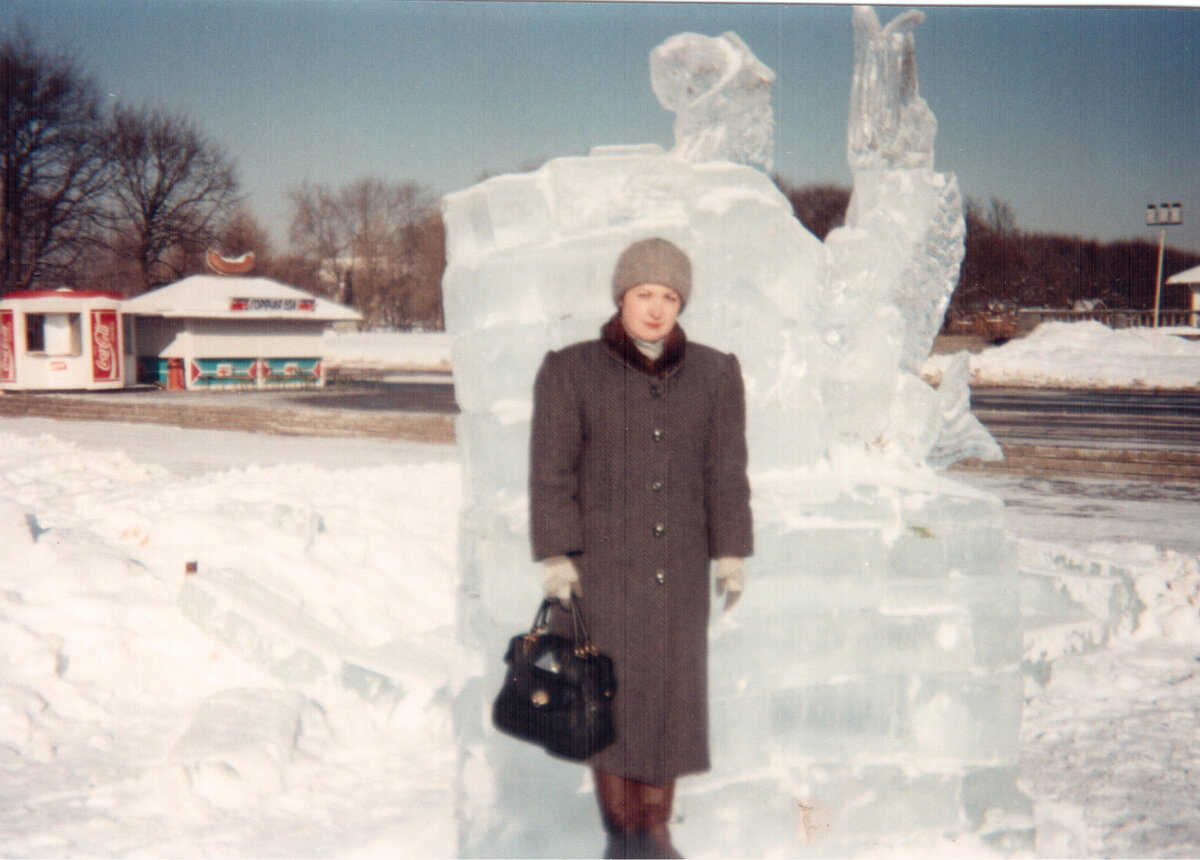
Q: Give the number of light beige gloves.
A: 2